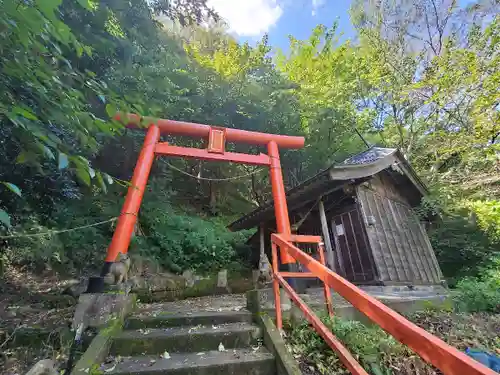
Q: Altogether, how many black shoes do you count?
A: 0